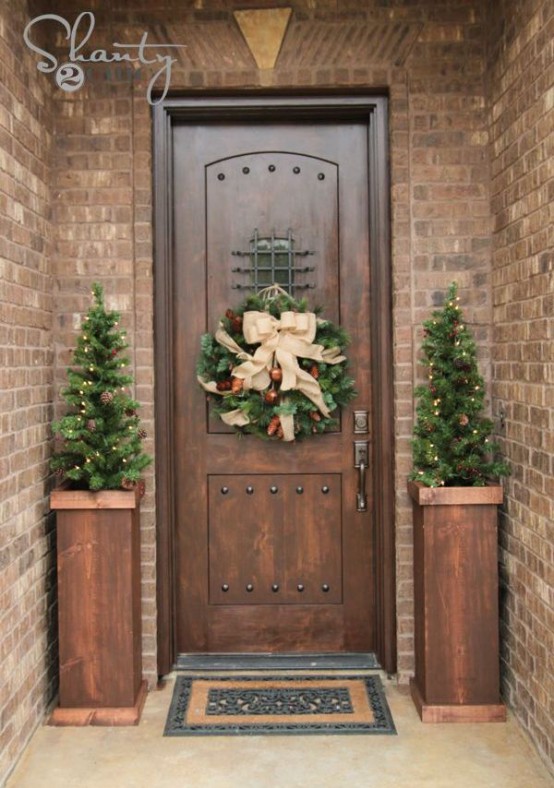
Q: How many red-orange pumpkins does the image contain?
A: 0